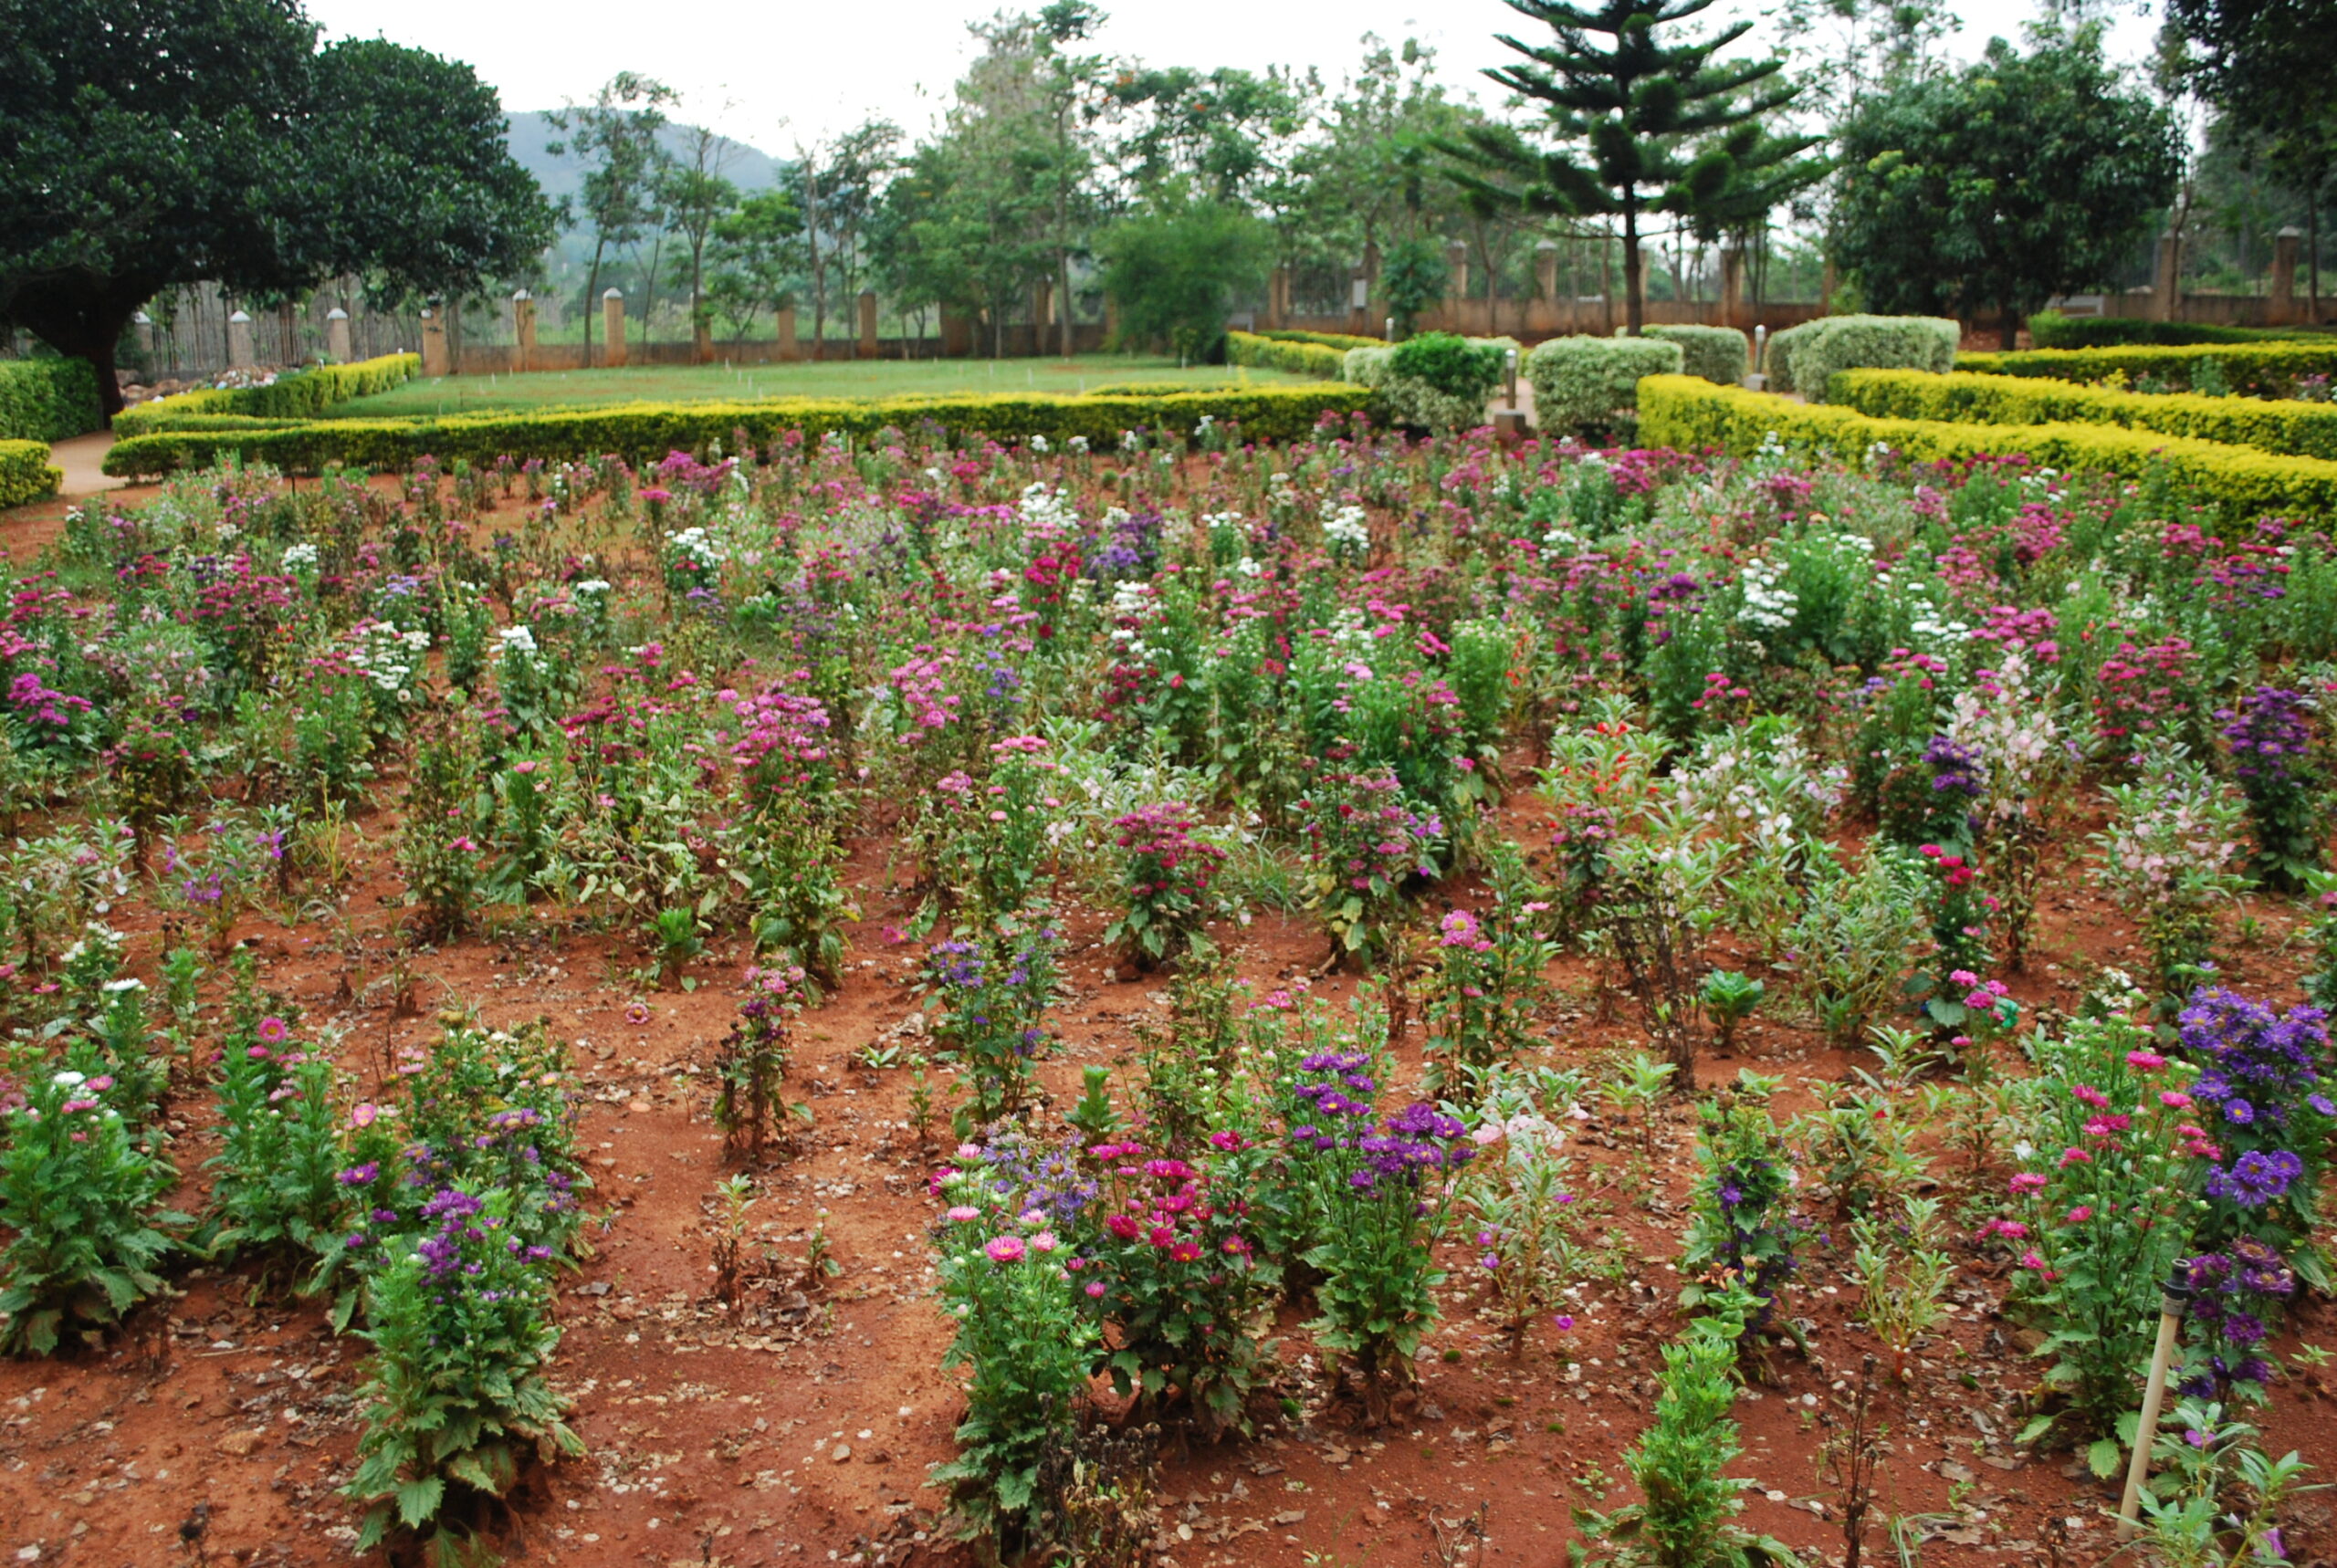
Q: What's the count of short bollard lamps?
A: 3